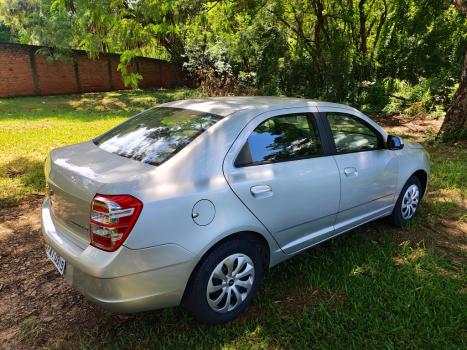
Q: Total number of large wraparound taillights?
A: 1